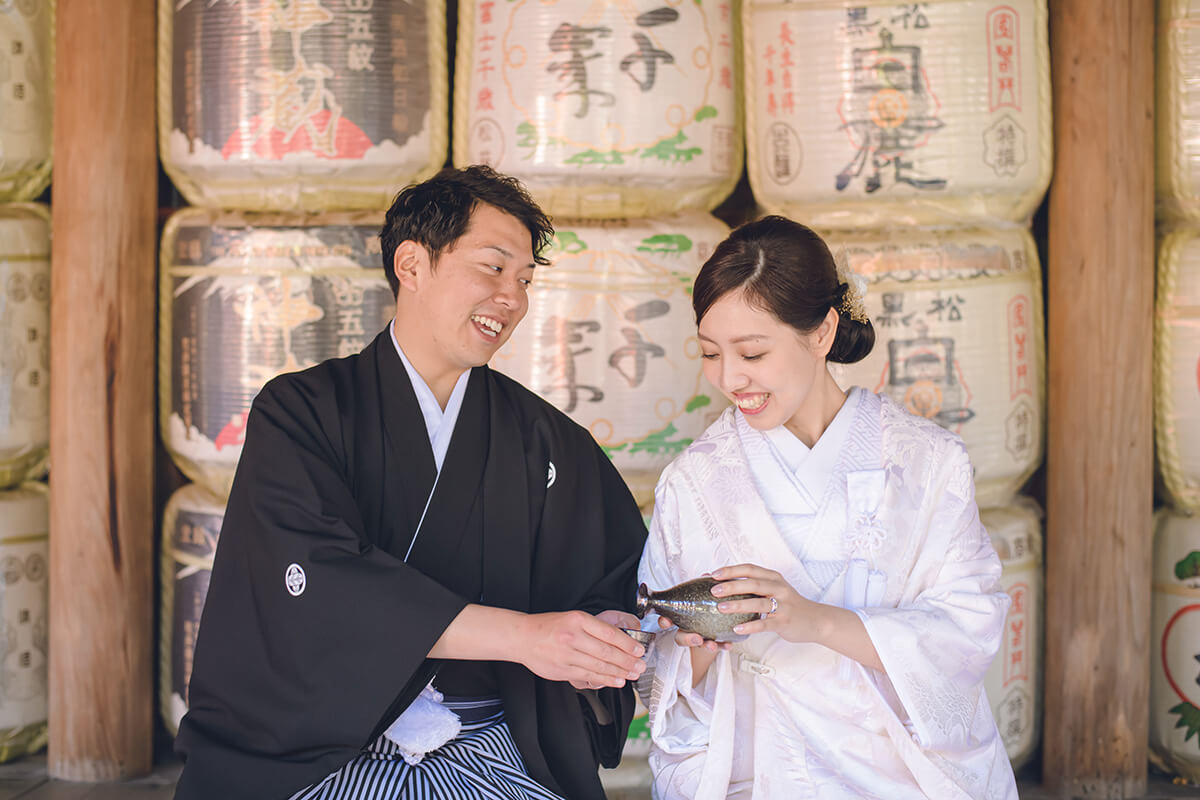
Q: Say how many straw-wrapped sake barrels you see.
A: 15